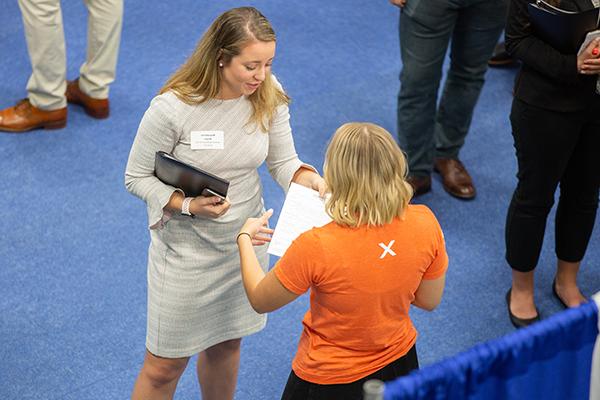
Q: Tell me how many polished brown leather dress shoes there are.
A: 4